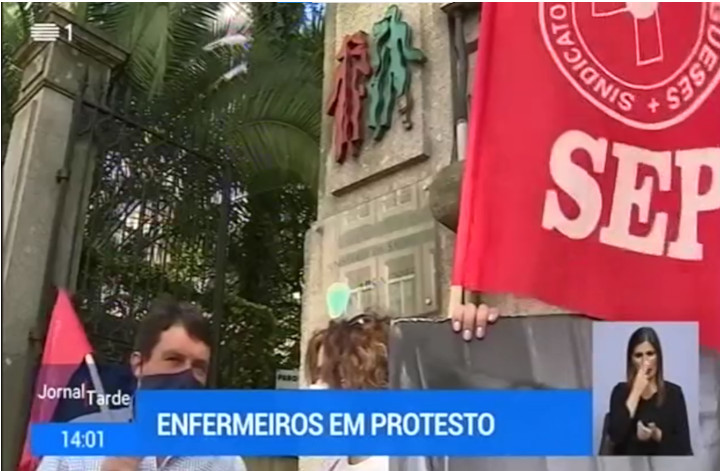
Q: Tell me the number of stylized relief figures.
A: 2